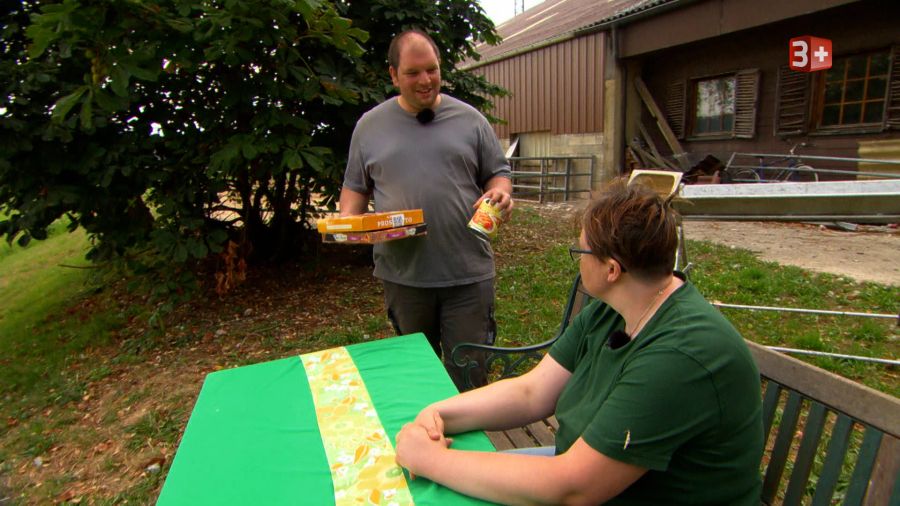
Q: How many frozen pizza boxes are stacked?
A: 2